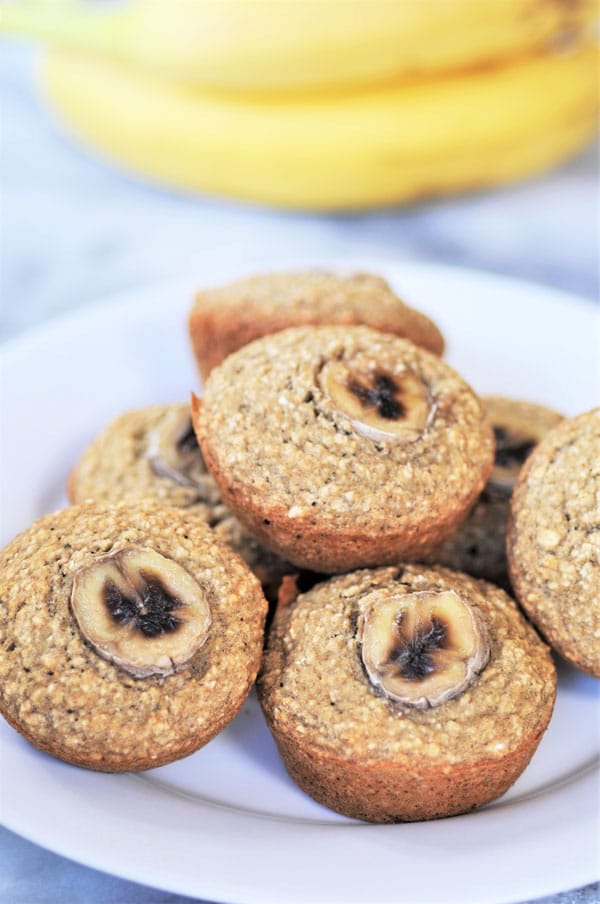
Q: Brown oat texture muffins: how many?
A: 7